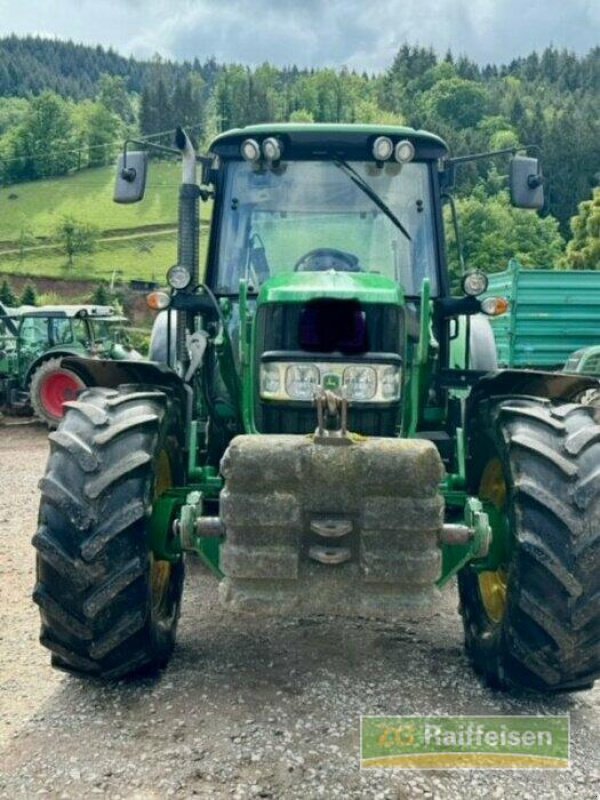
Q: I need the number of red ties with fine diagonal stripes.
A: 0